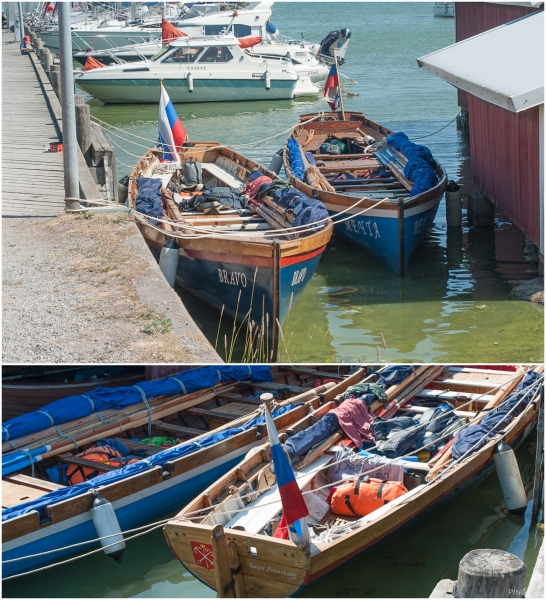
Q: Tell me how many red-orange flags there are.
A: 3